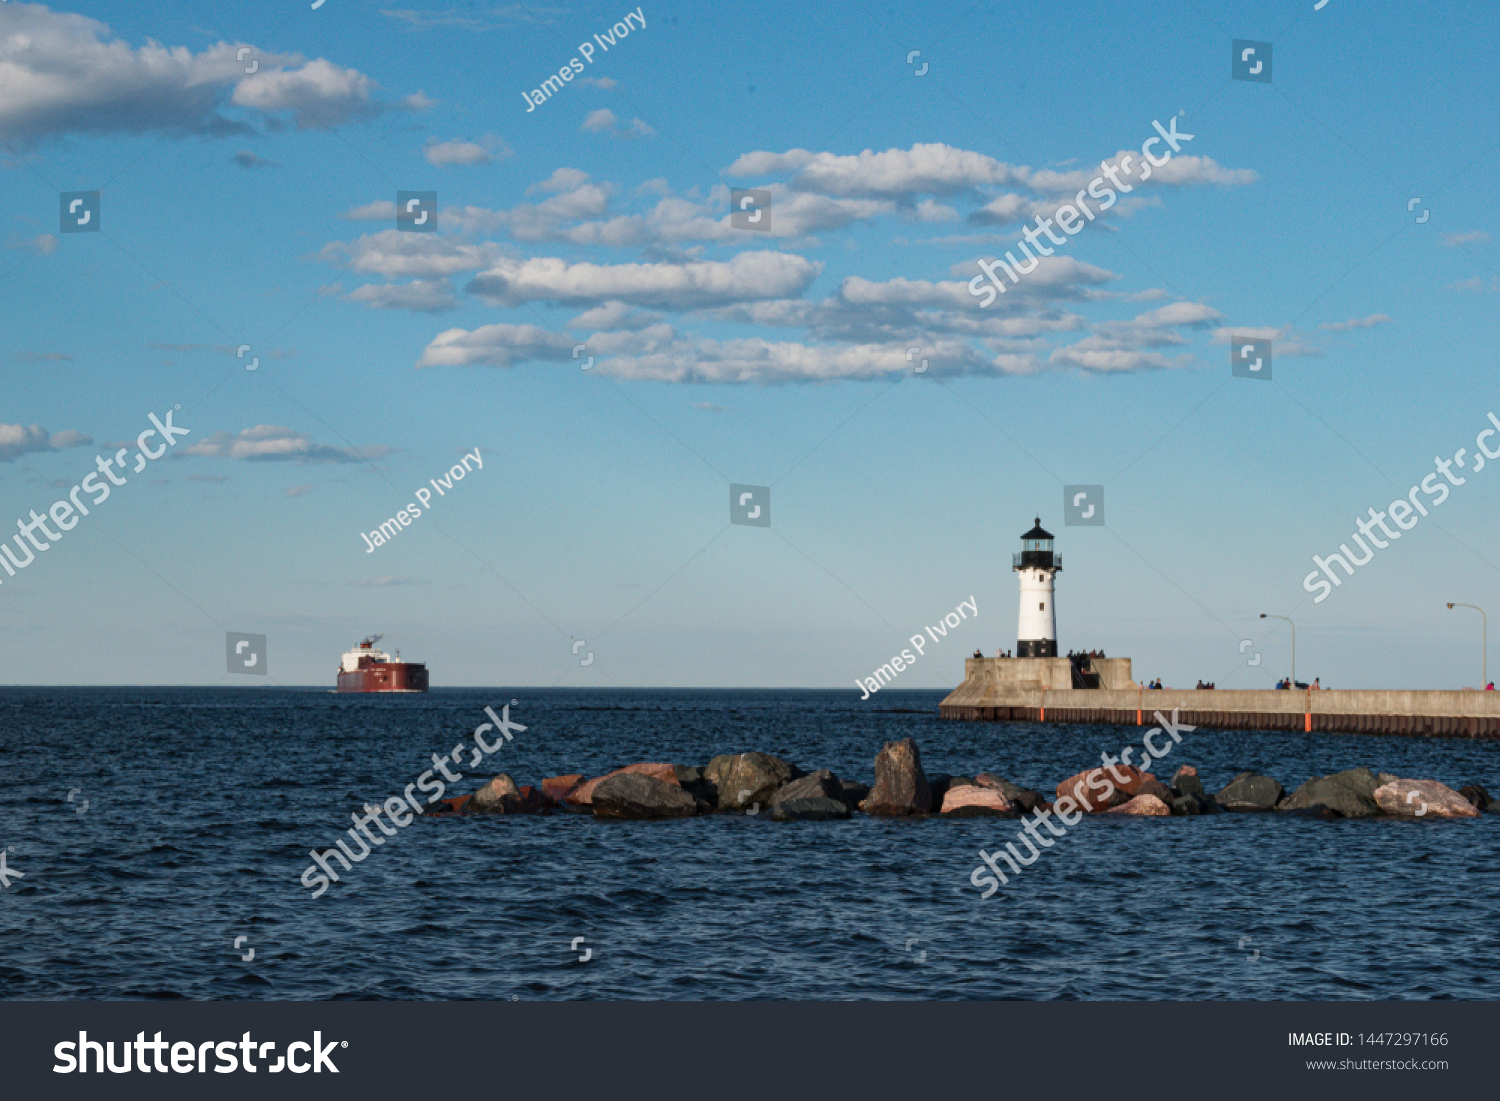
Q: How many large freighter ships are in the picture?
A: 1